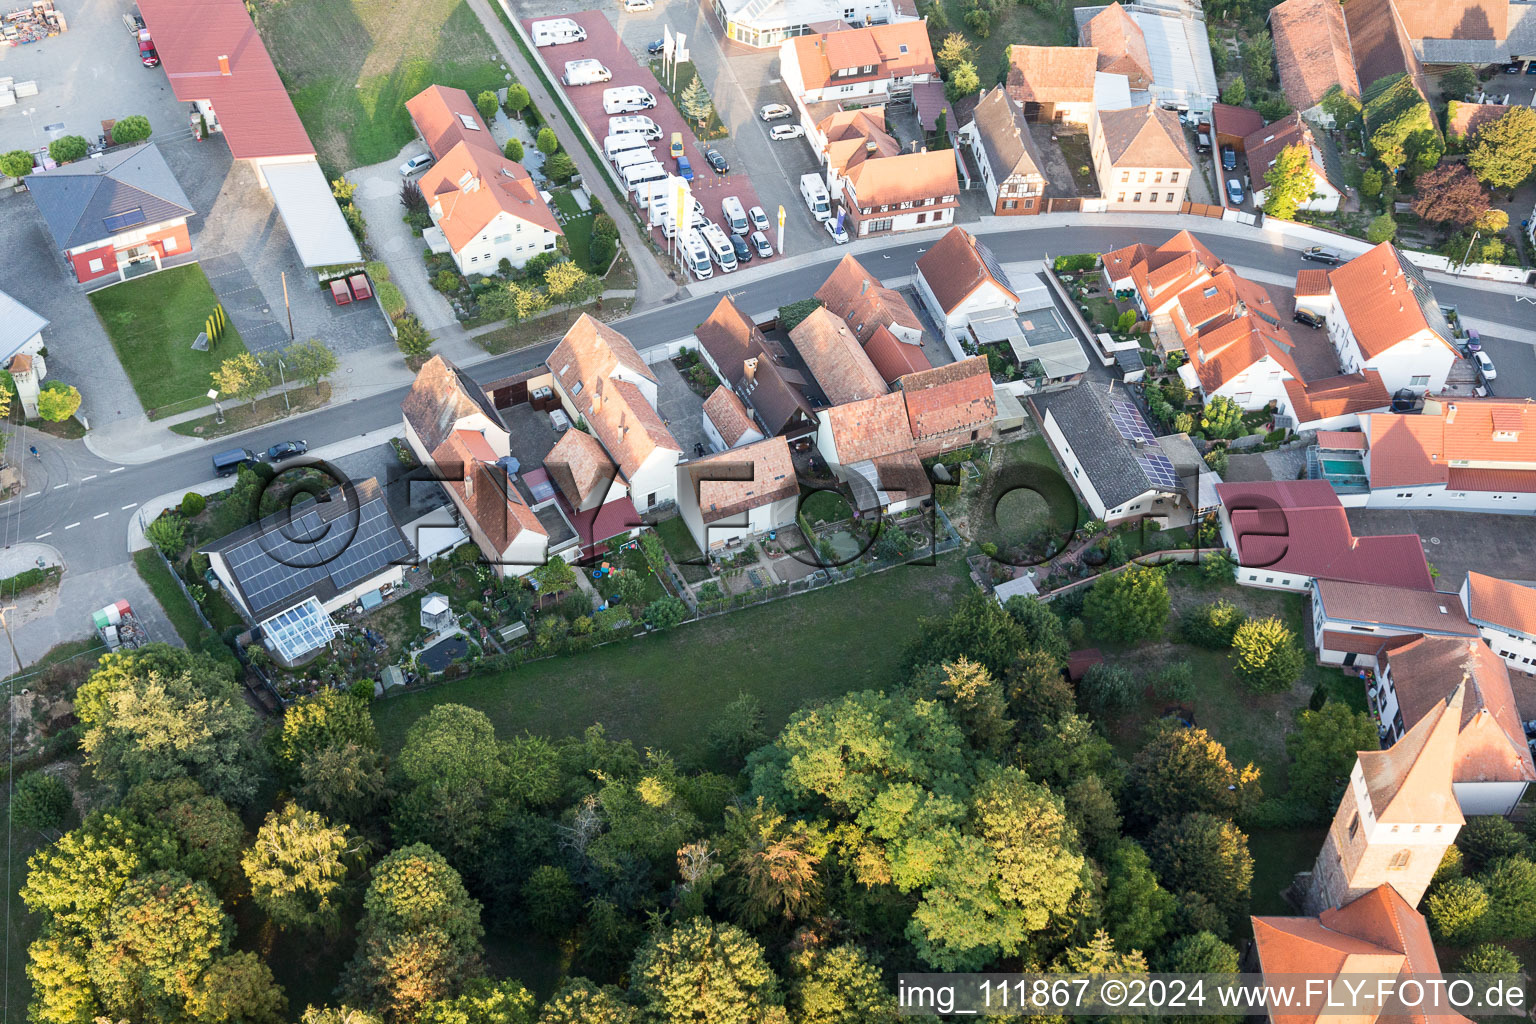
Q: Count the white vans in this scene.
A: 14